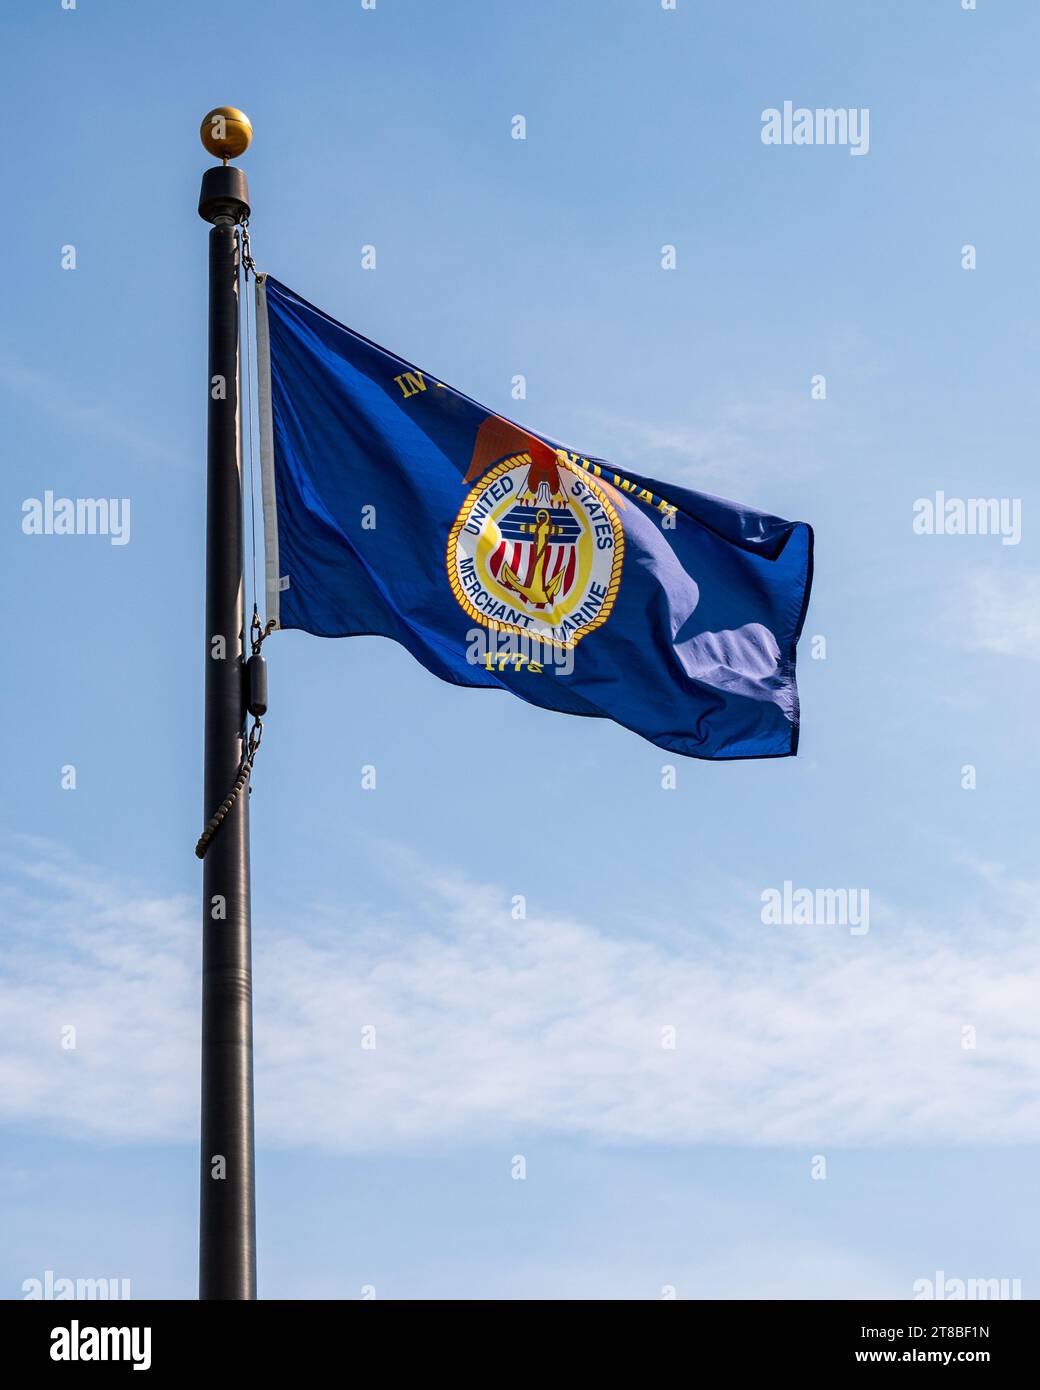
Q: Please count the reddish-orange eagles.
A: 1